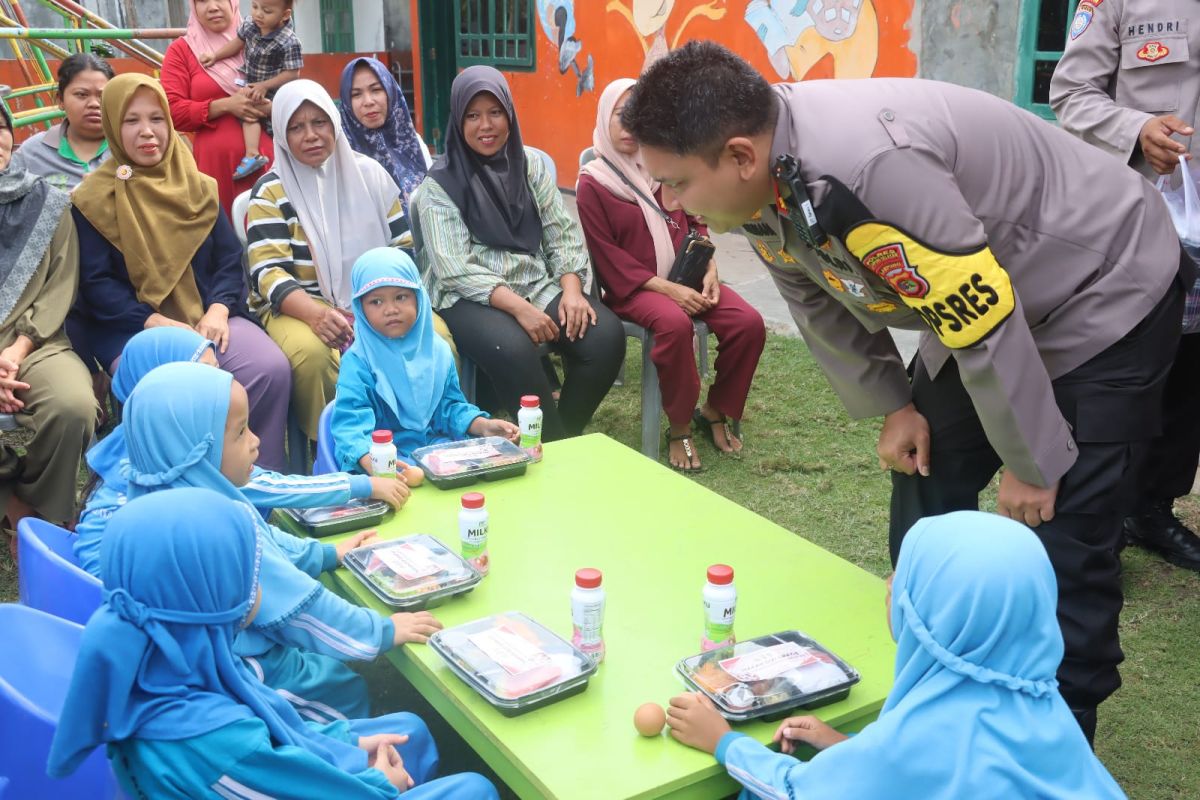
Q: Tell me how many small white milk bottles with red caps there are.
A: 5